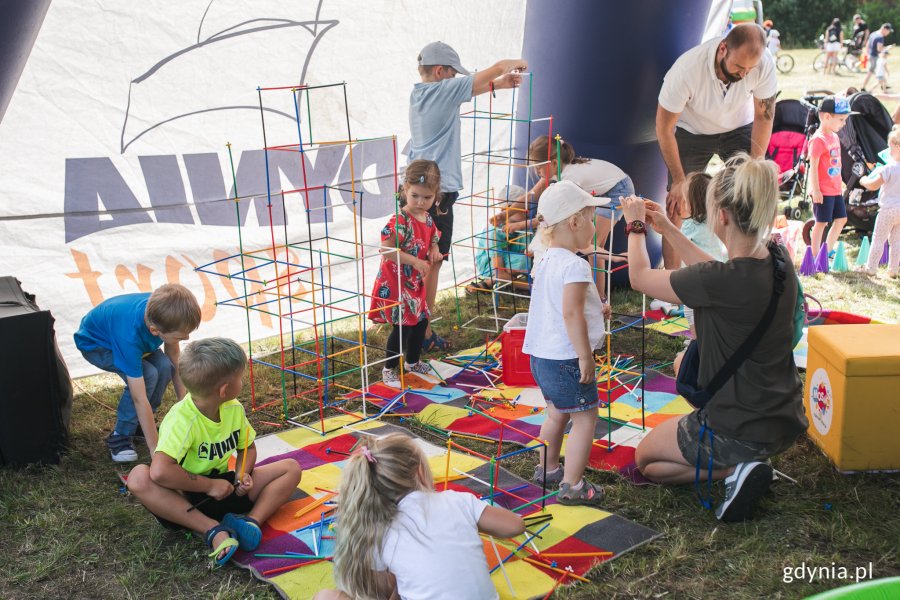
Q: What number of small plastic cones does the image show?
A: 5